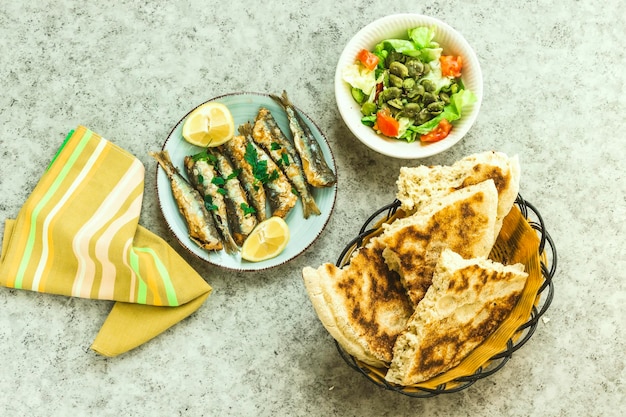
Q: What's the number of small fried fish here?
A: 7